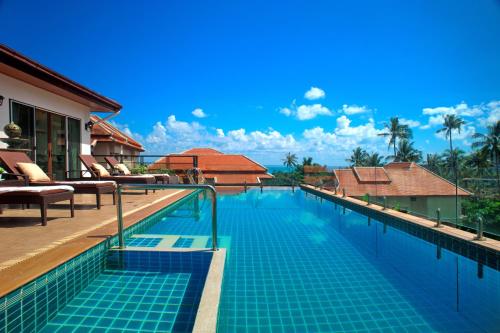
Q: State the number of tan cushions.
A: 3